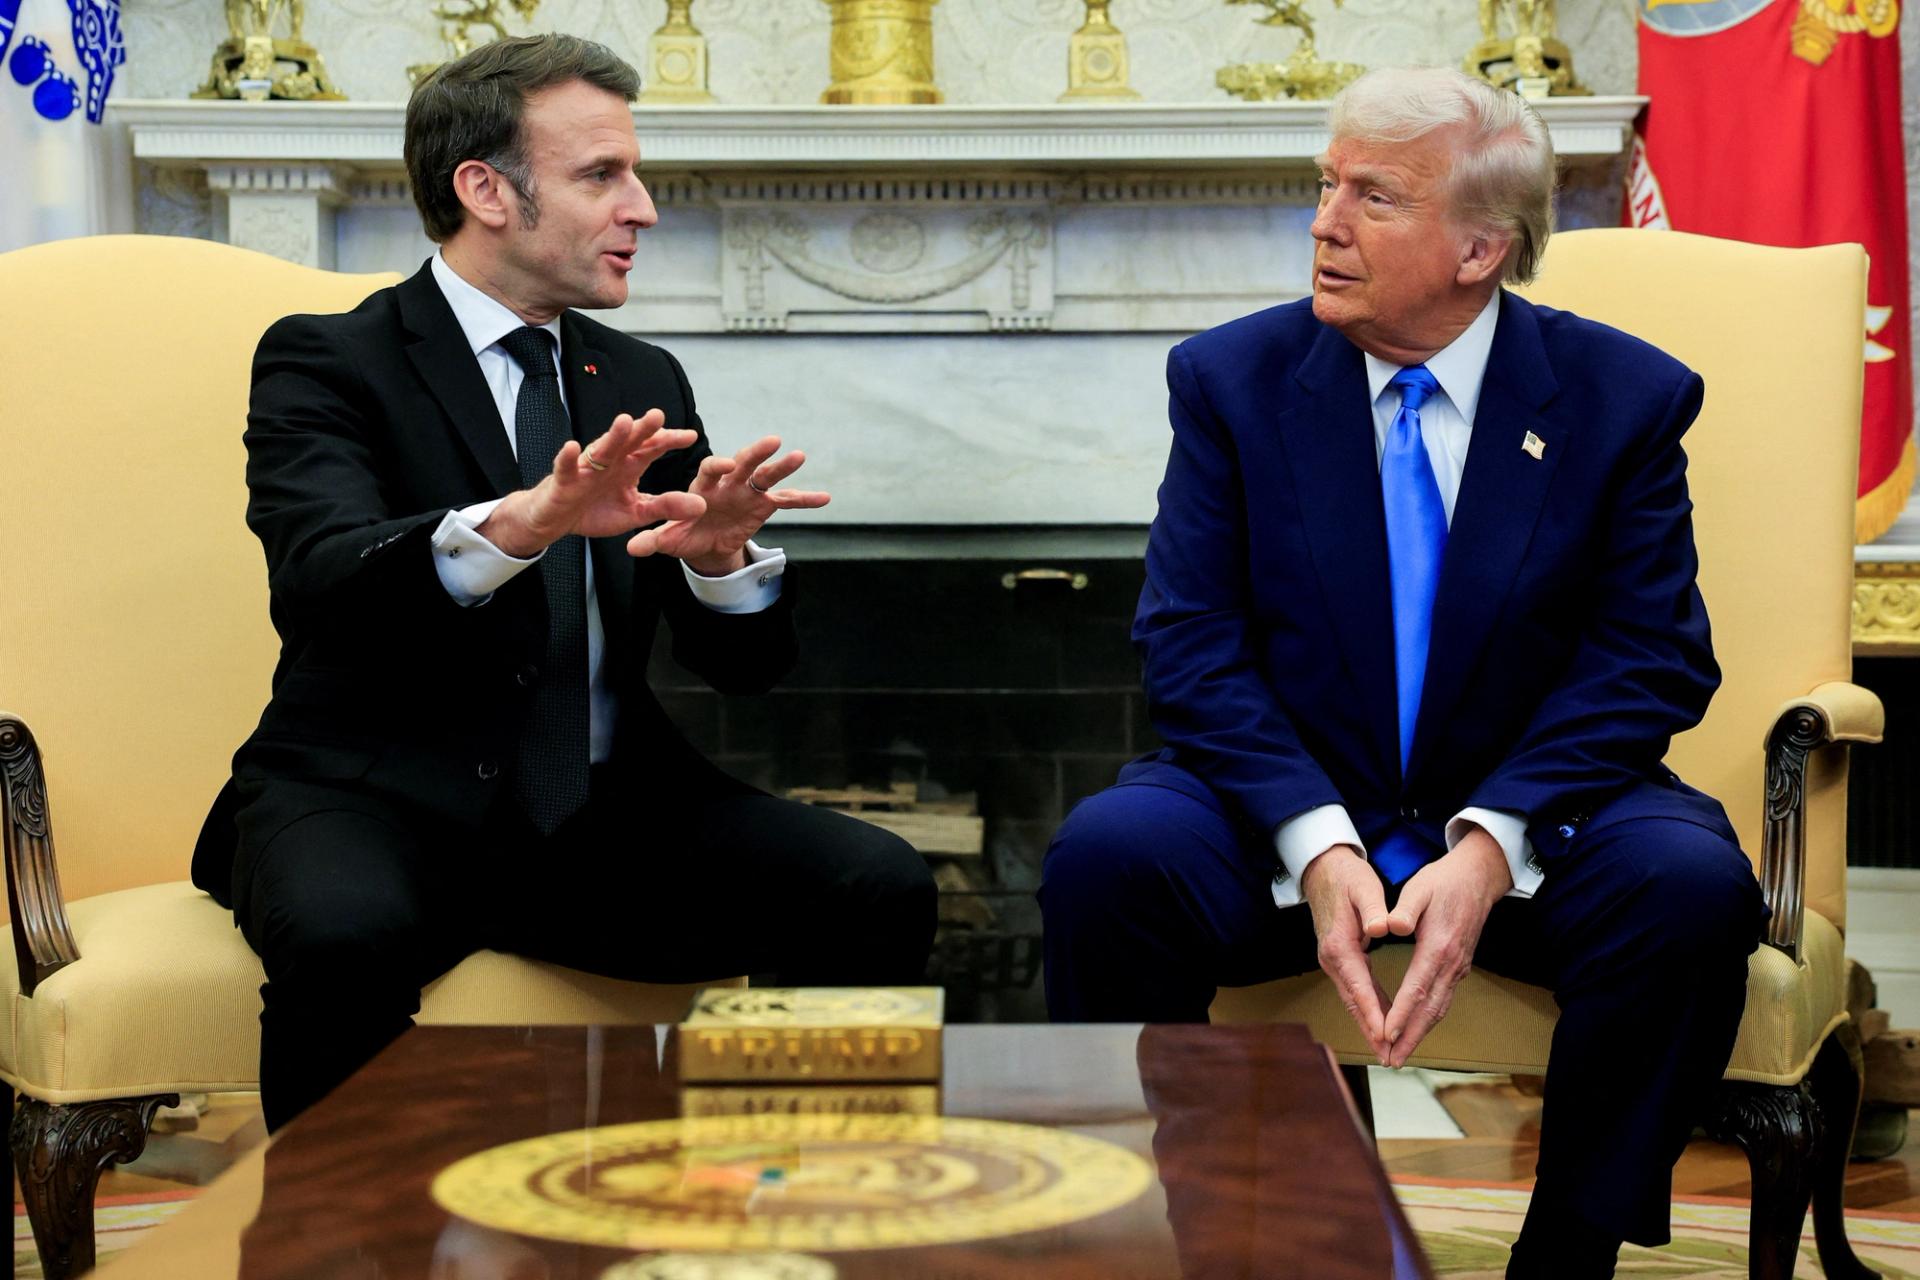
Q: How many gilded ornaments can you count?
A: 7